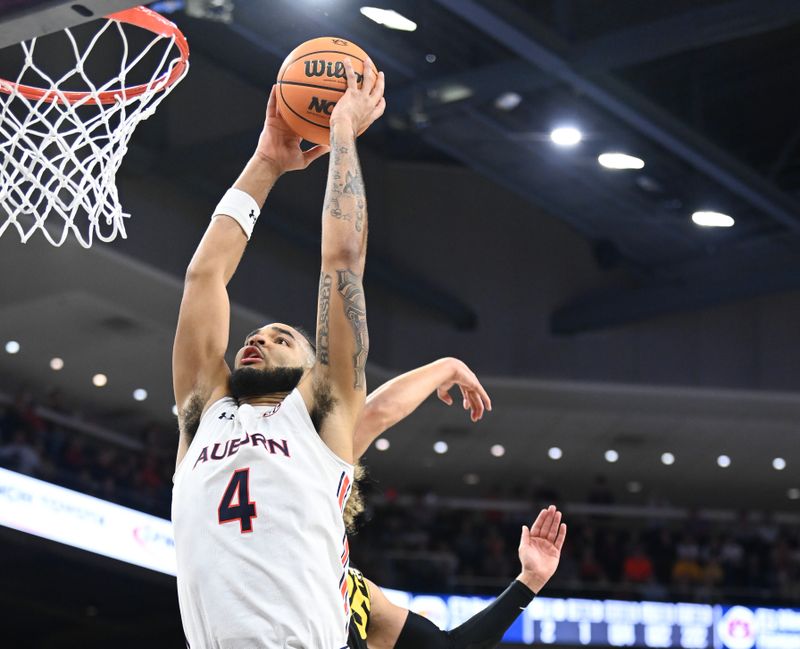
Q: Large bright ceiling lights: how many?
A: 4